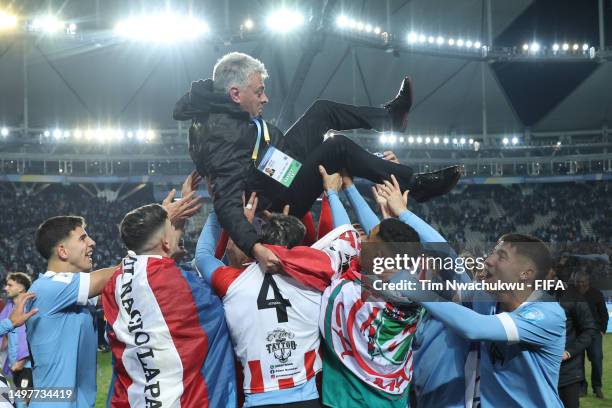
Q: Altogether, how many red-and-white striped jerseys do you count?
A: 1